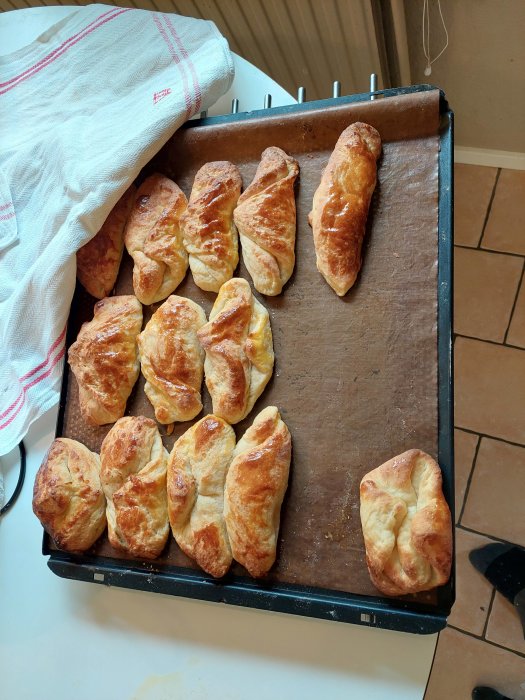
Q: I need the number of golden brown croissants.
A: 13